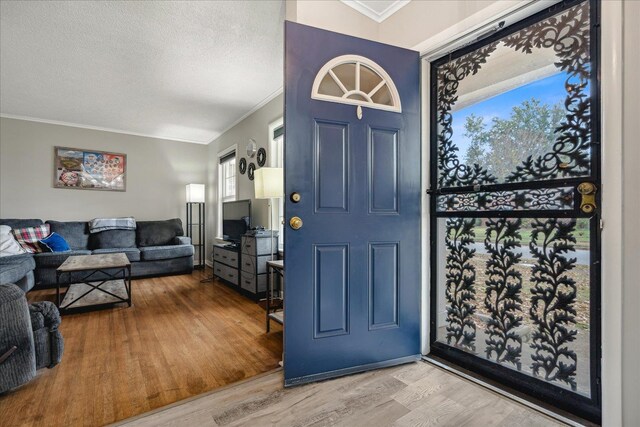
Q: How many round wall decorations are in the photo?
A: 4